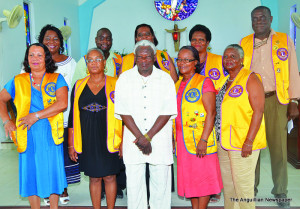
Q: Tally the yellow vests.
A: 8